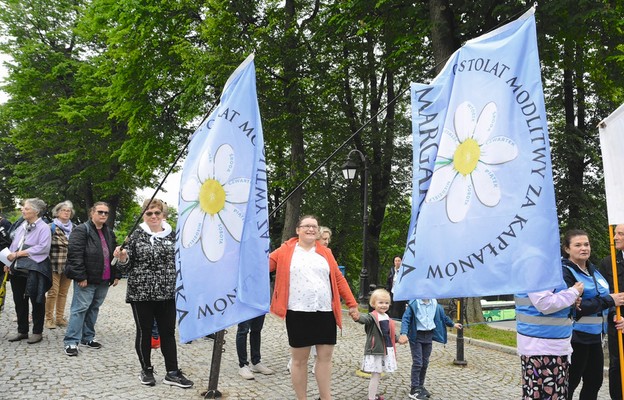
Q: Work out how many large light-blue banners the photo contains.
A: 2